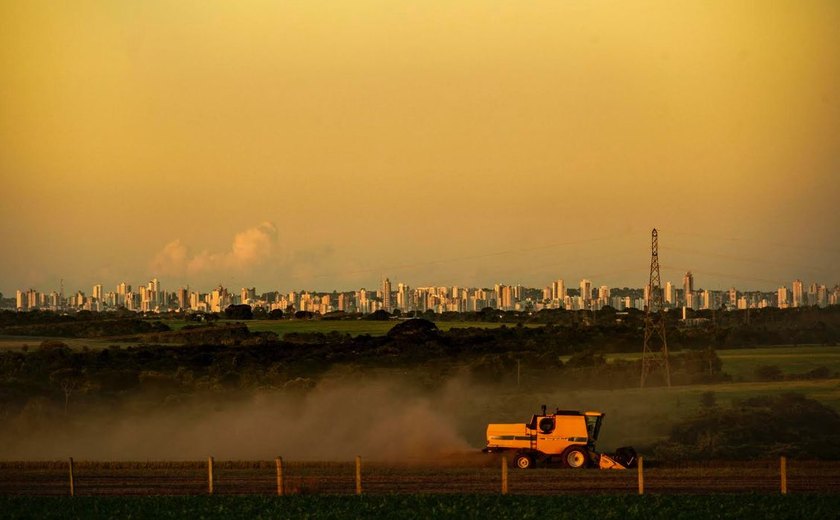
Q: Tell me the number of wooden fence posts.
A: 7